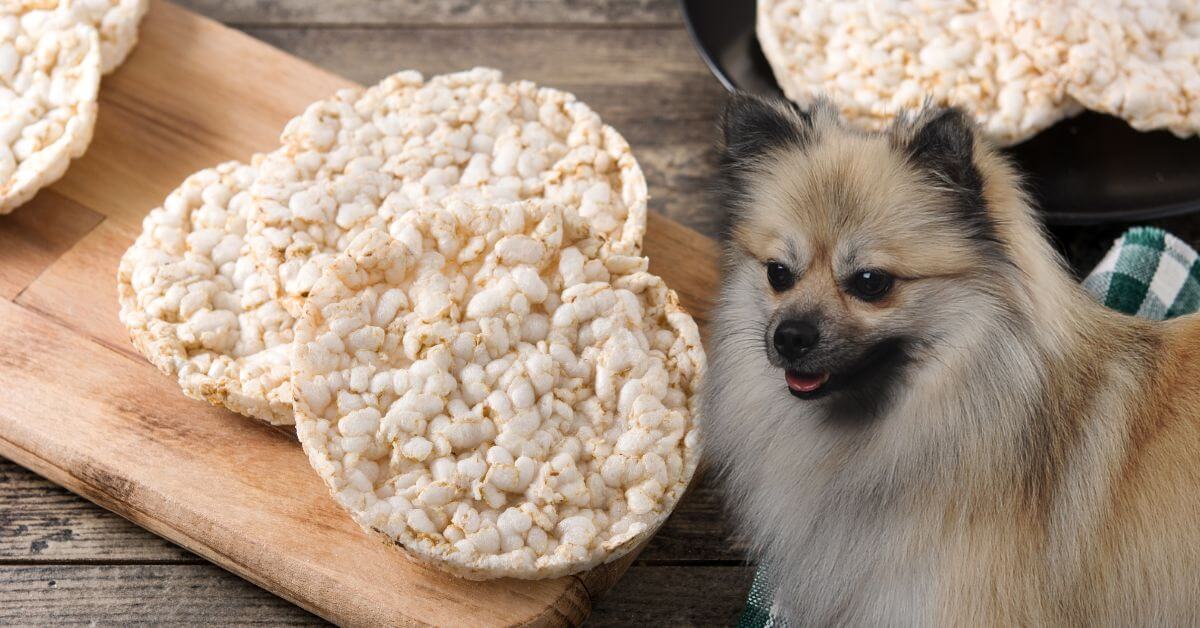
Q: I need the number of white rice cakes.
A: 7